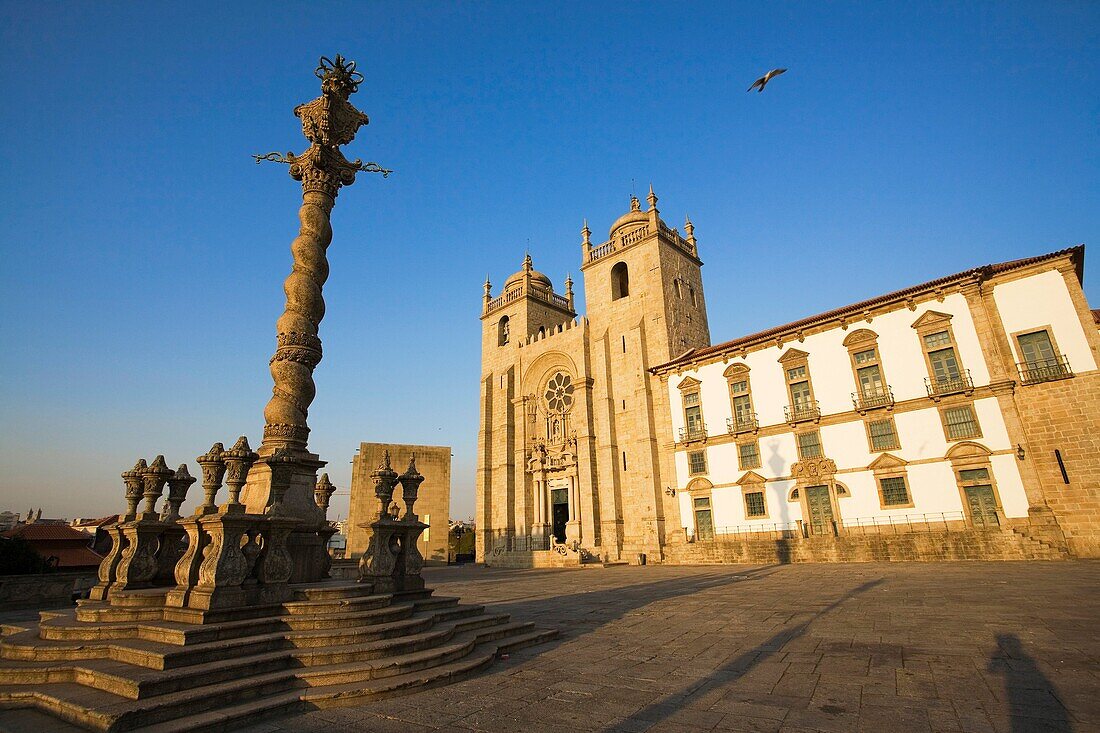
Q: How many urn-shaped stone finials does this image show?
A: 9